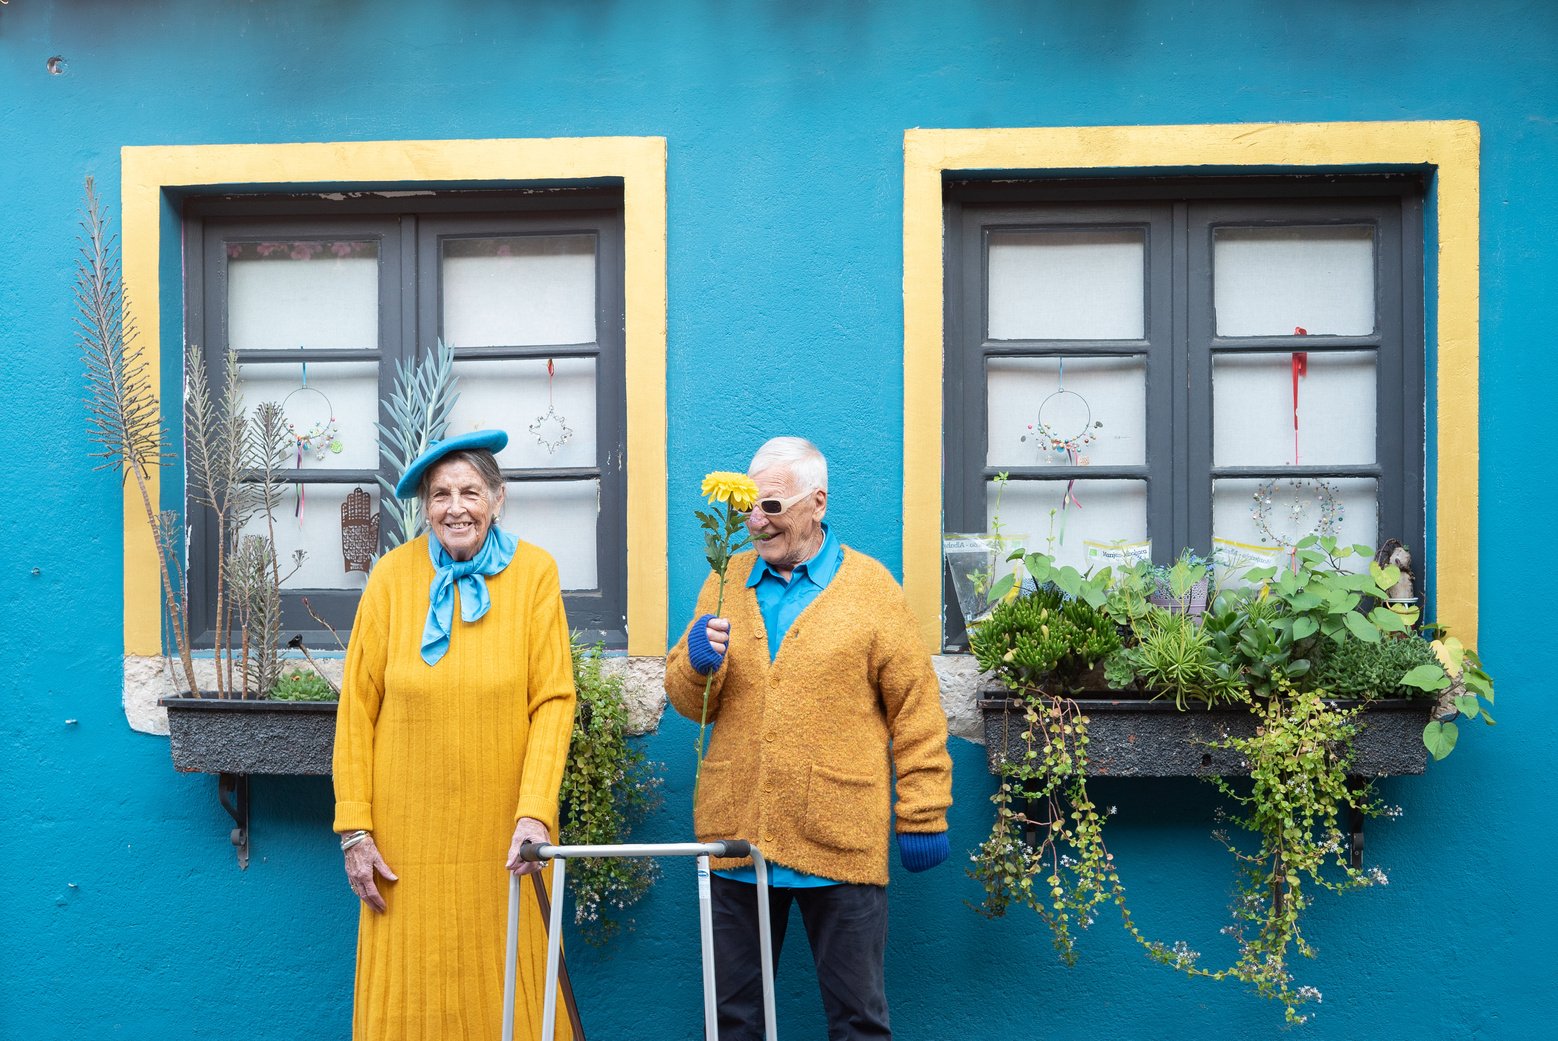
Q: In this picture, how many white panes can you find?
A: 12